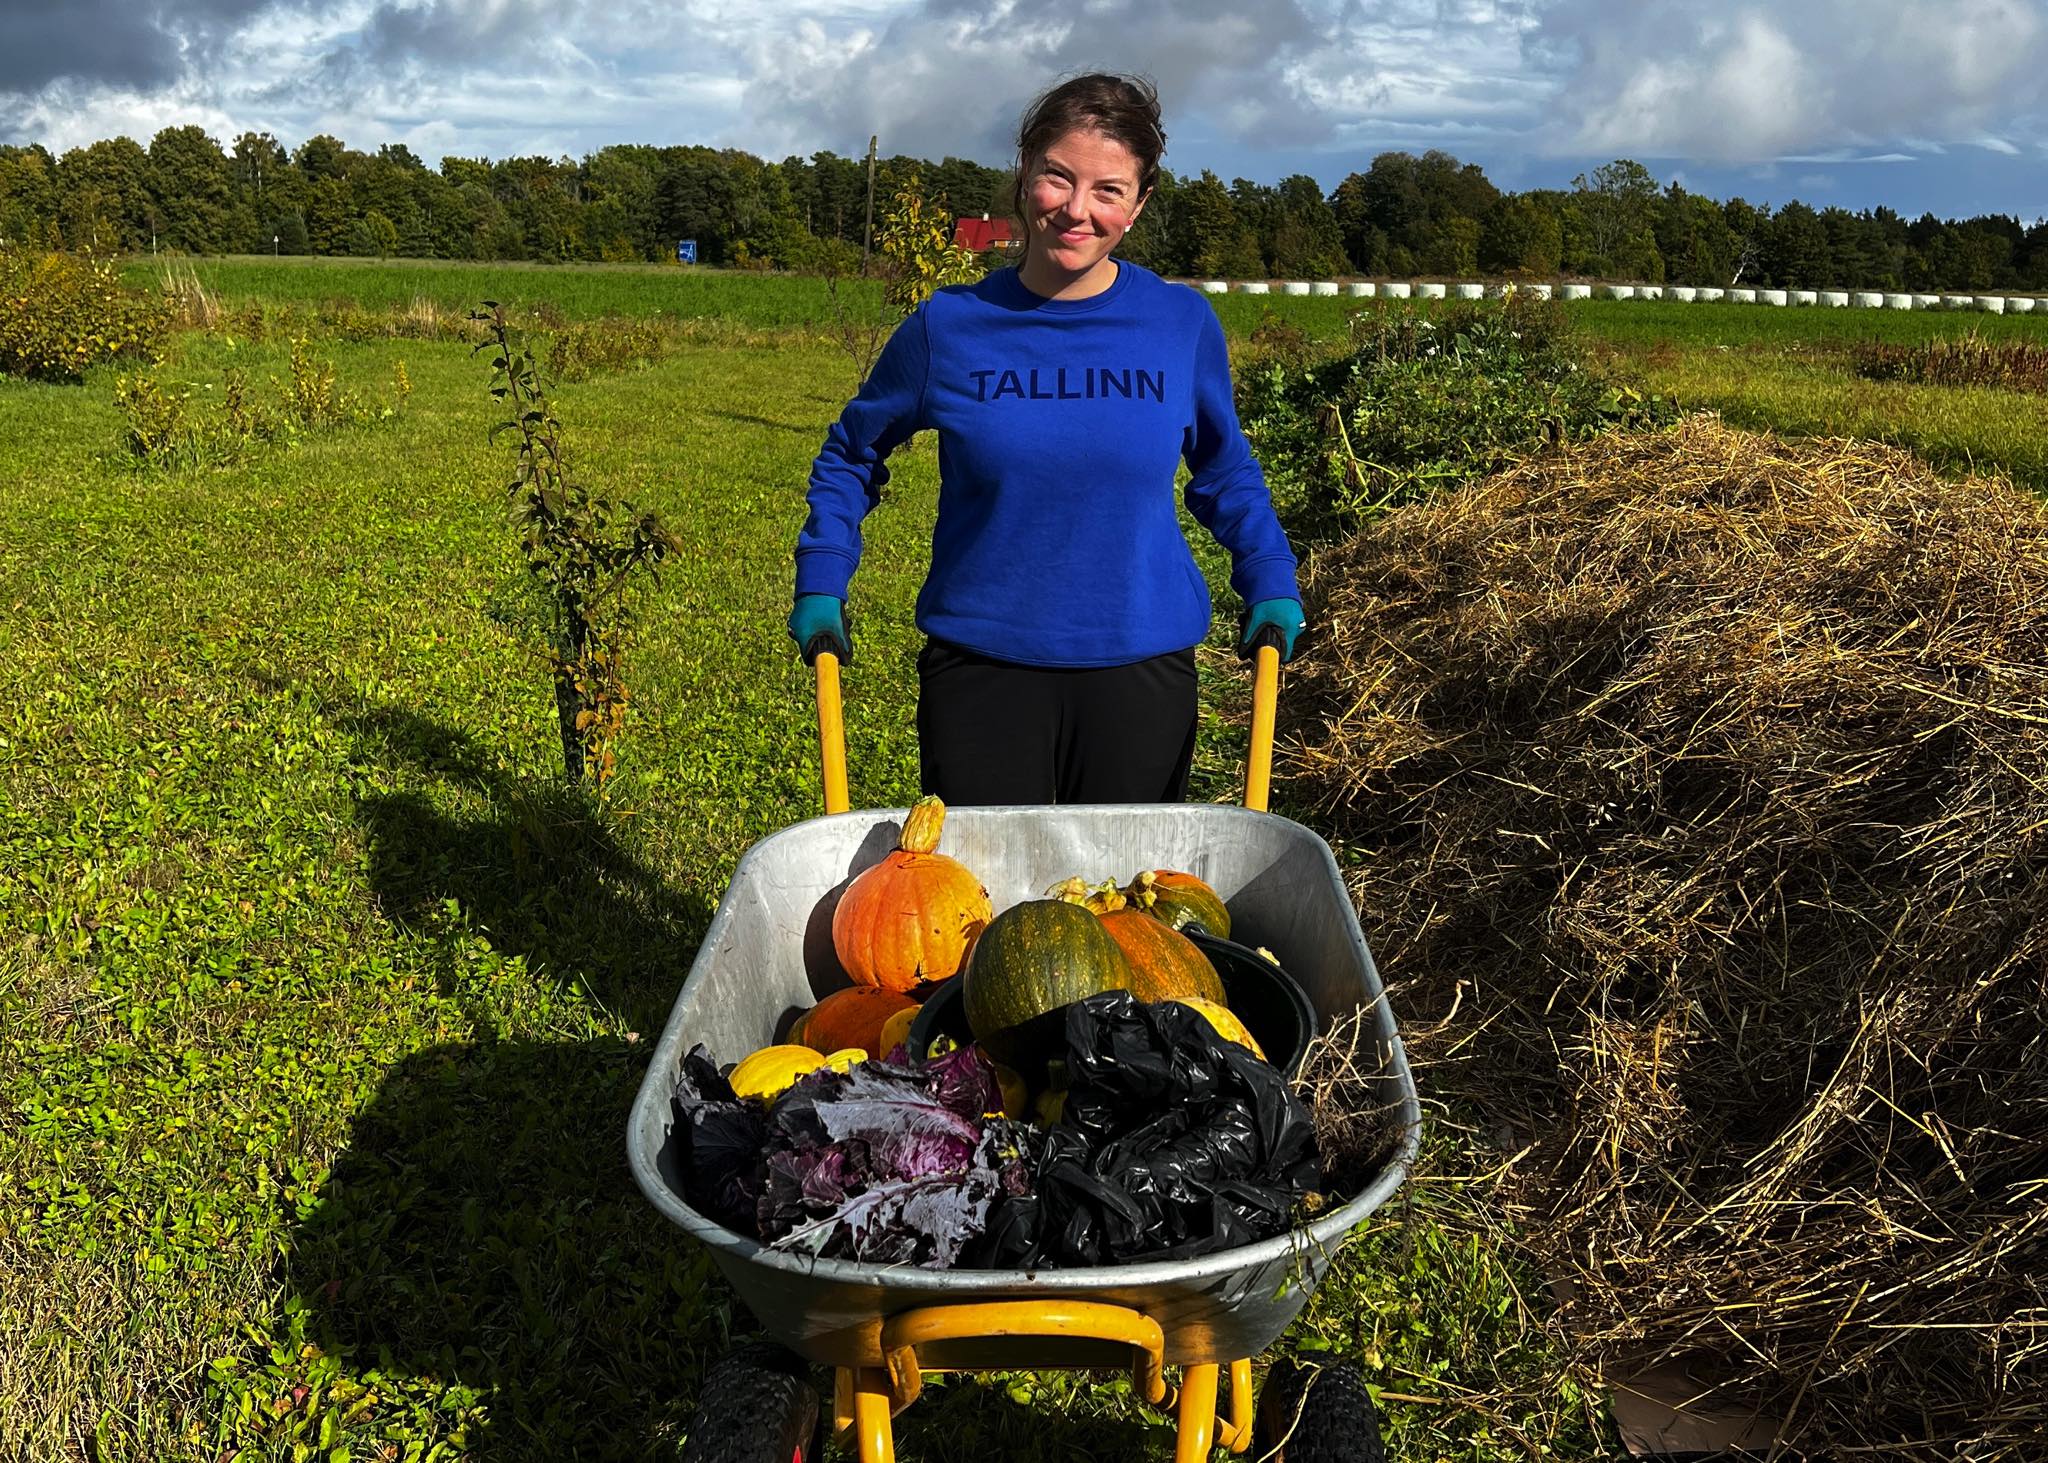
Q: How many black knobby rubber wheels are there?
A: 2